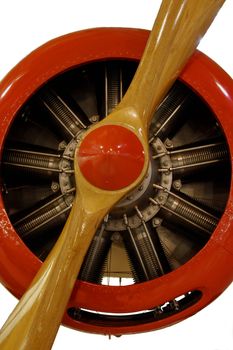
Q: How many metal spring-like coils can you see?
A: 9